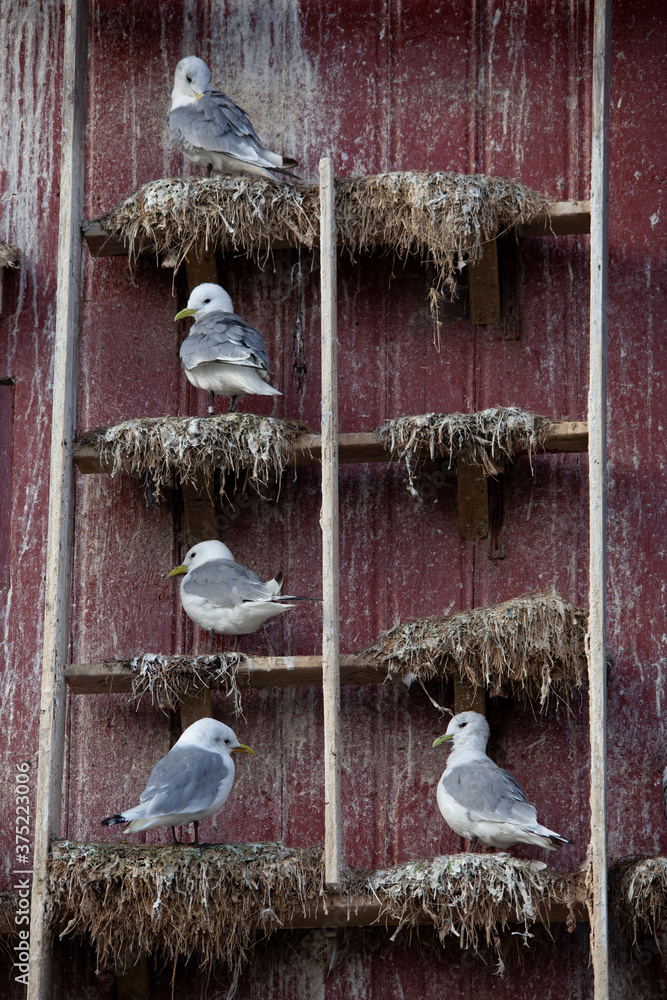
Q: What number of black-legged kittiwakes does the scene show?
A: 5